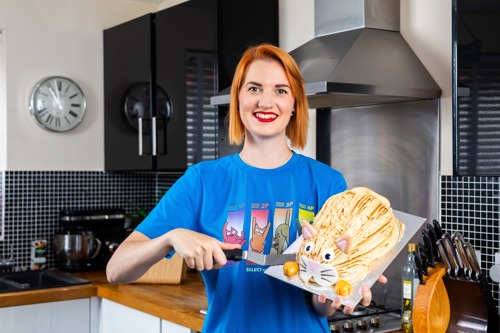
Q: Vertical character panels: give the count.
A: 4